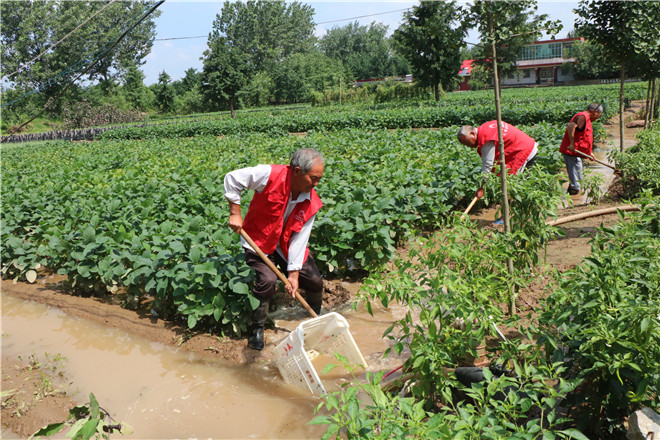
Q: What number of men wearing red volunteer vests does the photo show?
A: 3